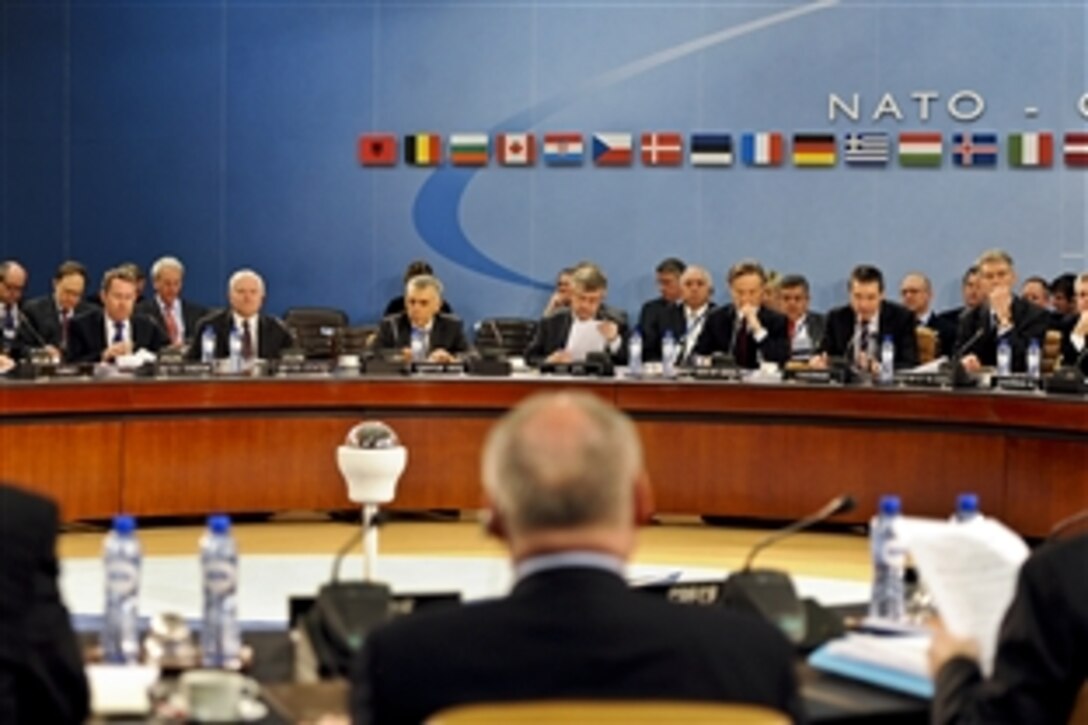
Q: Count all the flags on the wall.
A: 15